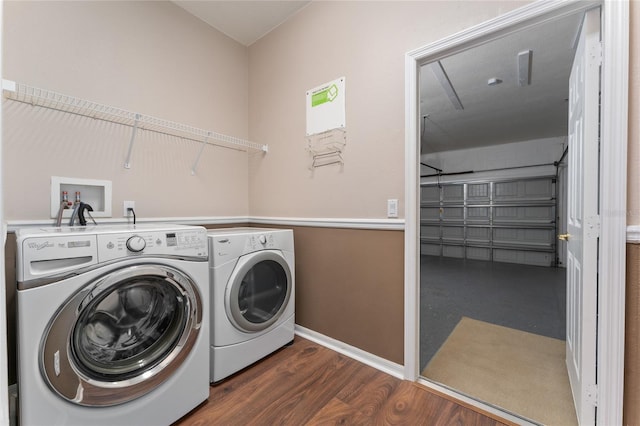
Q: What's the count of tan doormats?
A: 1